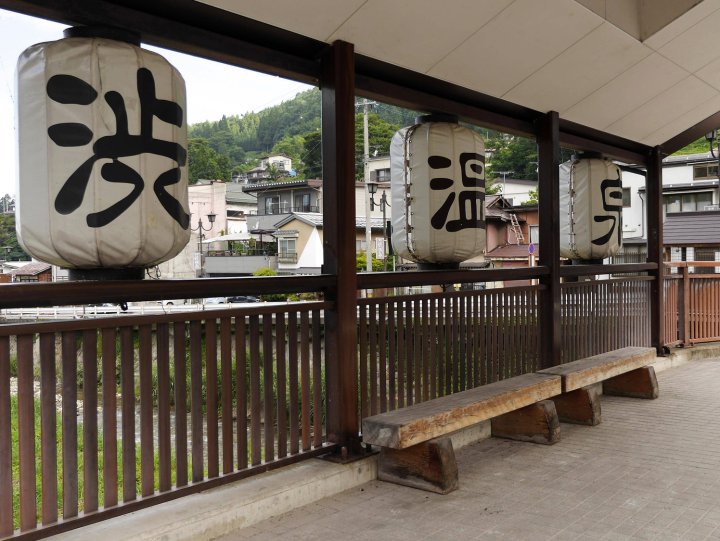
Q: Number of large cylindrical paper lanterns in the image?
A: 3